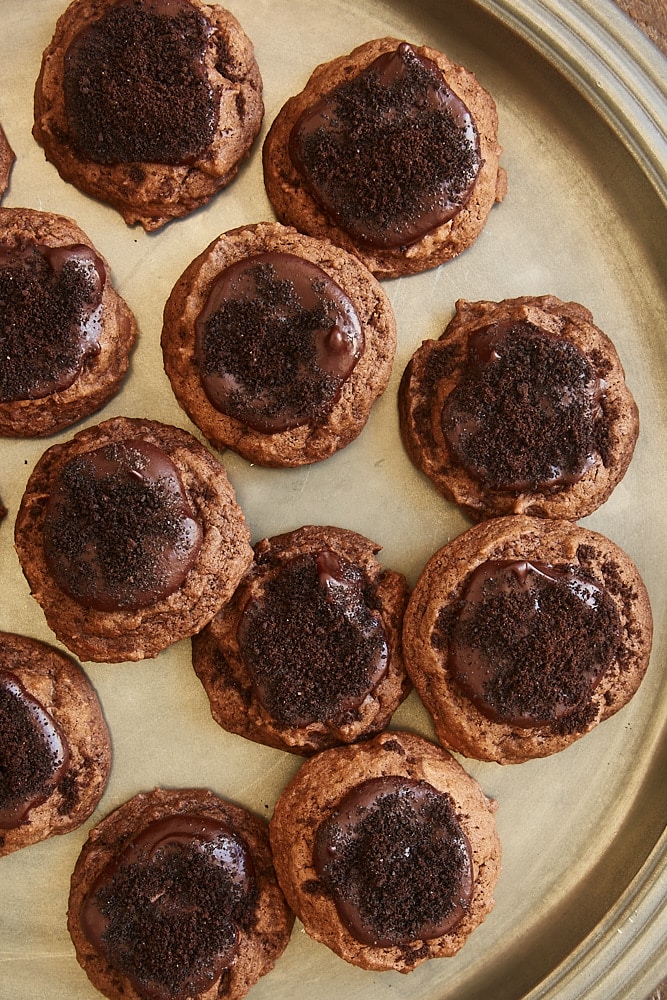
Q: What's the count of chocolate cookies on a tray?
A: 11